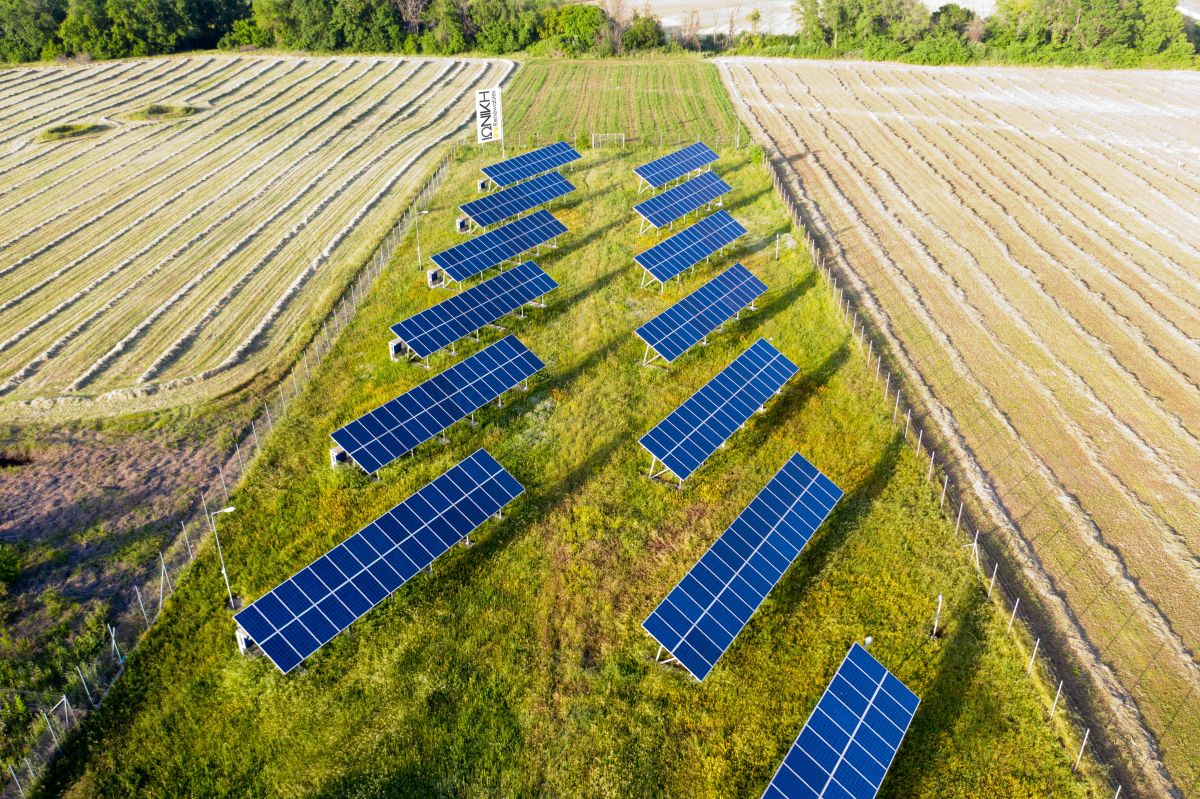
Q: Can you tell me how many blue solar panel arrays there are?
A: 13